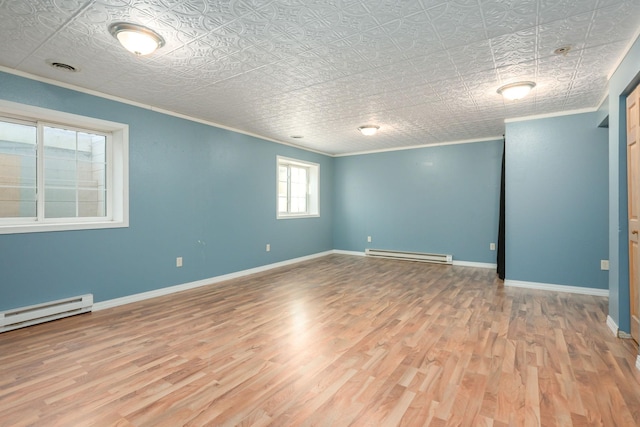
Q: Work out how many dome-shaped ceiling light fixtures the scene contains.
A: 3